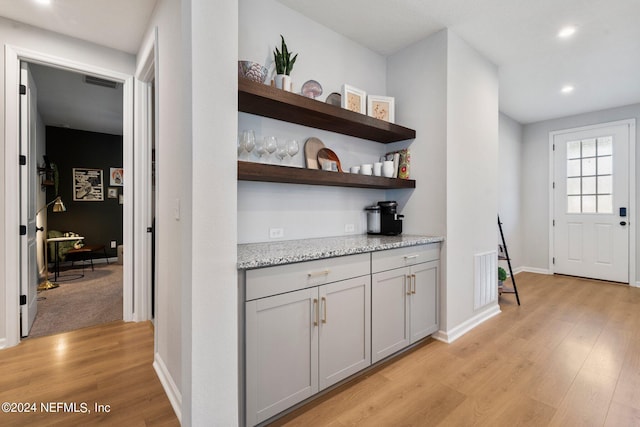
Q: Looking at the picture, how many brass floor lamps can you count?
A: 1